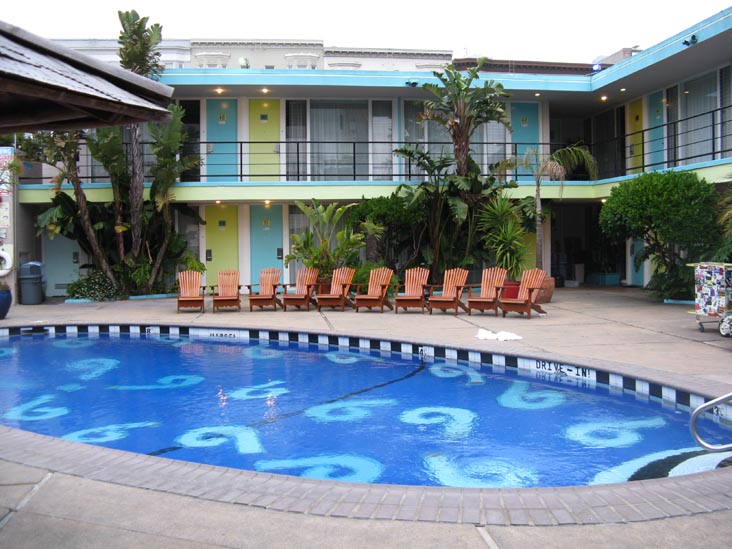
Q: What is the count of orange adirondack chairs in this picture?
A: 10